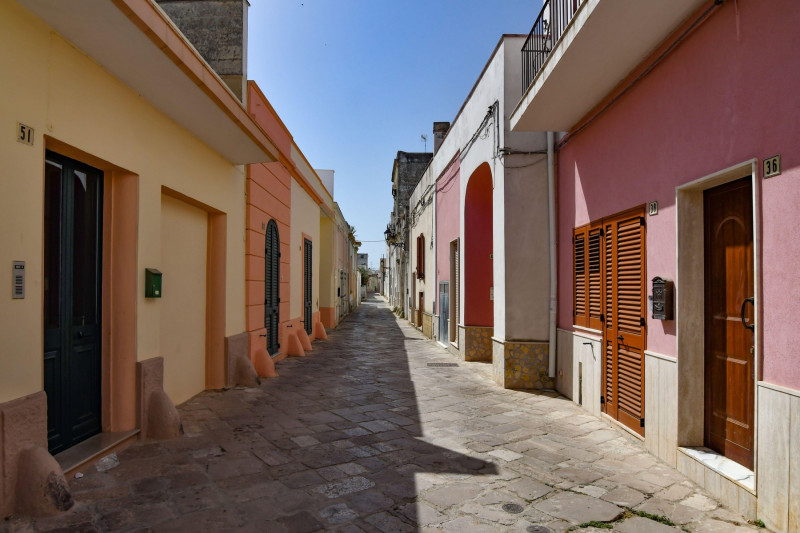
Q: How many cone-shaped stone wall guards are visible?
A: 7